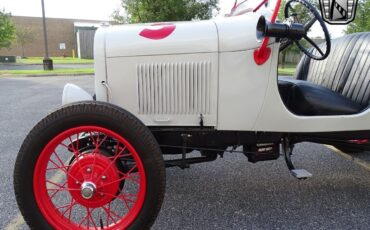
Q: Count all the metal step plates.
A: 1